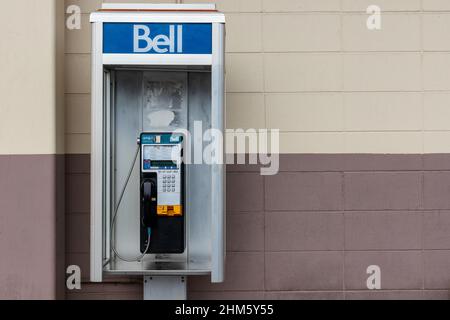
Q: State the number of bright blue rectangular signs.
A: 1